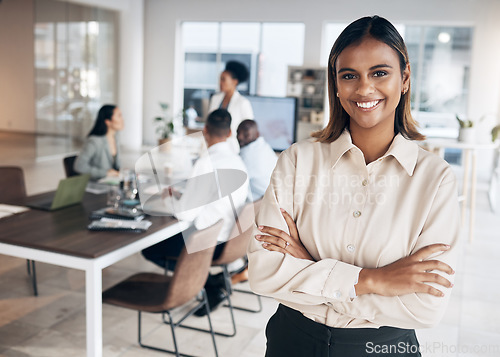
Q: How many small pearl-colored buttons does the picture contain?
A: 4